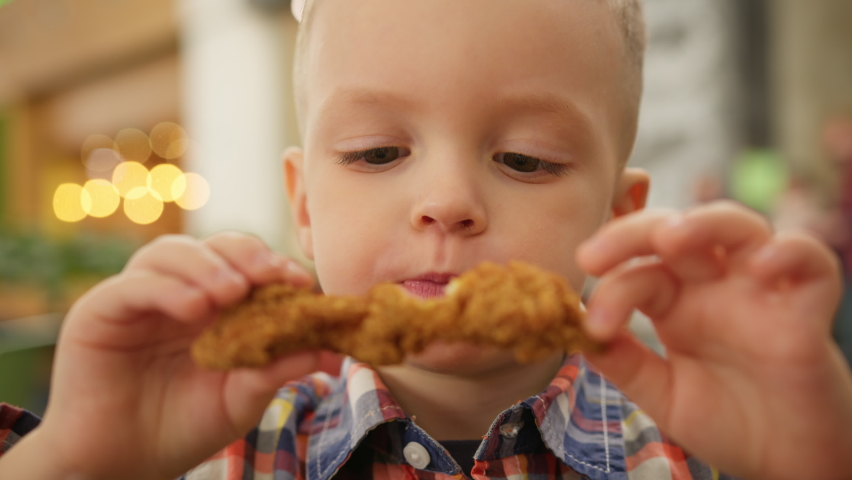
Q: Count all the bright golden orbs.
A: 6